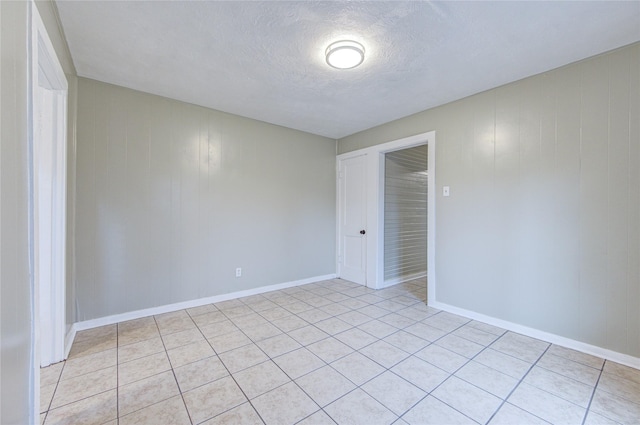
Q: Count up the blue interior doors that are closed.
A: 0